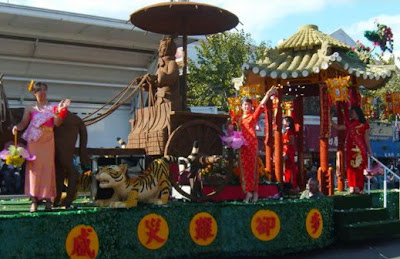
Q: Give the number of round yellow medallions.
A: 5